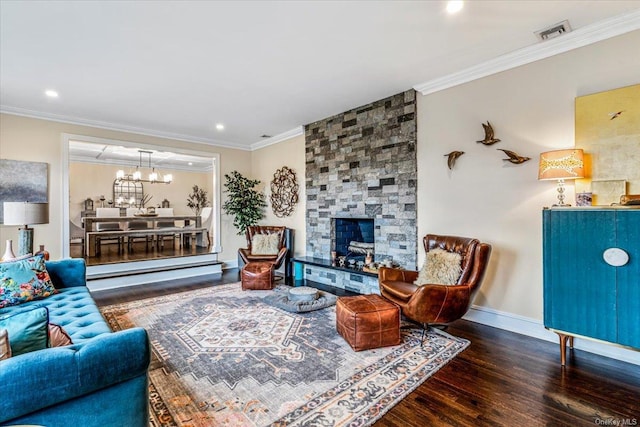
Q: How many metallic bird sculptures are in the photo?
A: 3